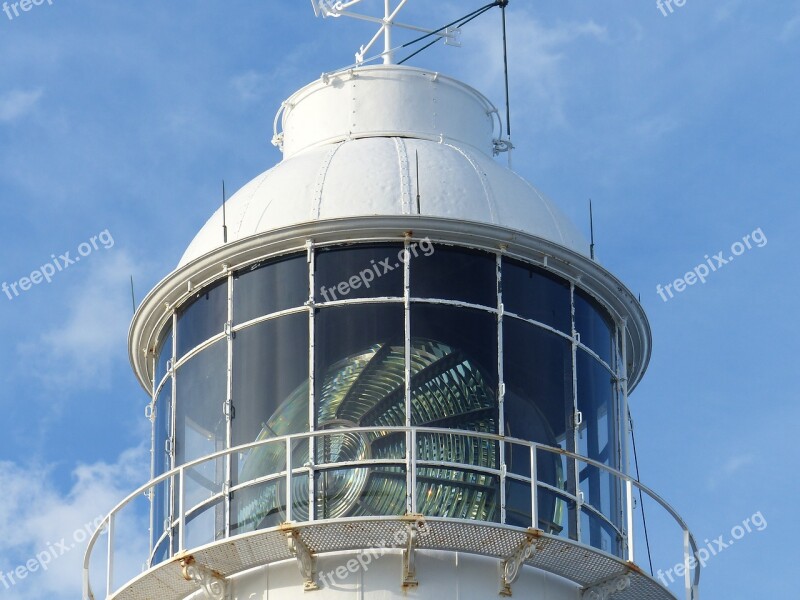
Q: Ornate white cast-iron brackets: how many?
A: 5